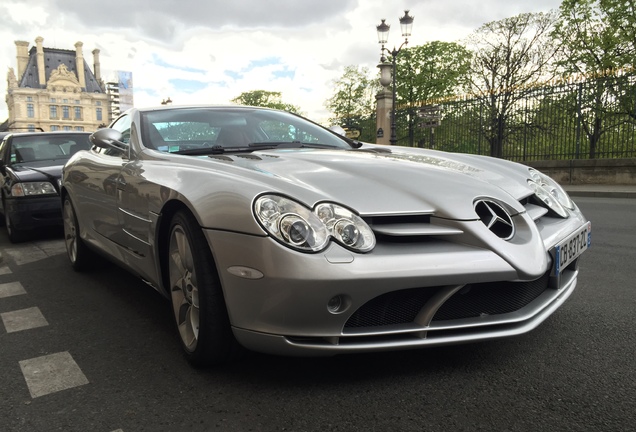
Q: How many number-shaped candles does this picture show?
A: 0